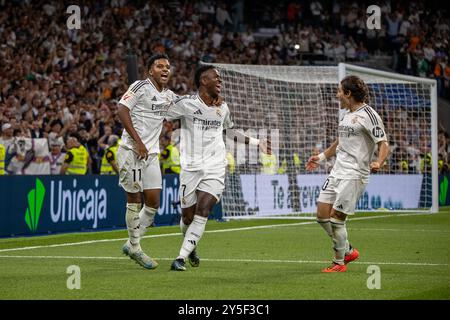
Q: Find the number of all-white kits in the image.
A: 3